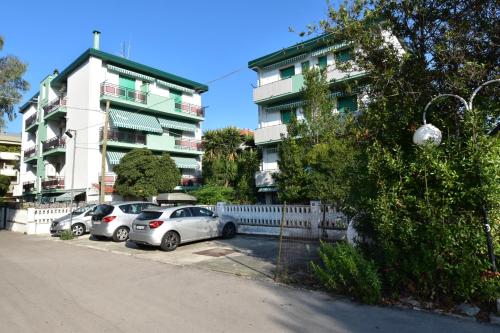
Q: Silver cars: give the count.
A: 3